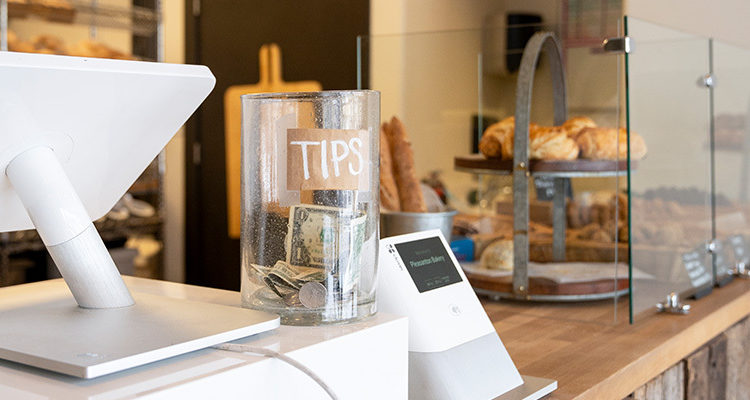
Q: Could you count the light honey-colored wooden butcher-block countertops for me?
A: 1